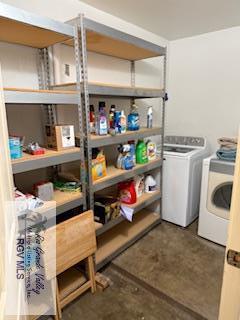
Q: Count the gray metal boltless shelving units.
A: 2